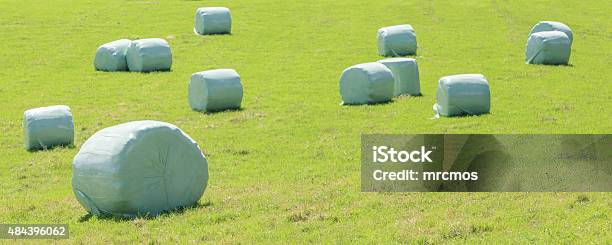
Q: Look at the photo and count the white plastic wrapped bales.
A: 12